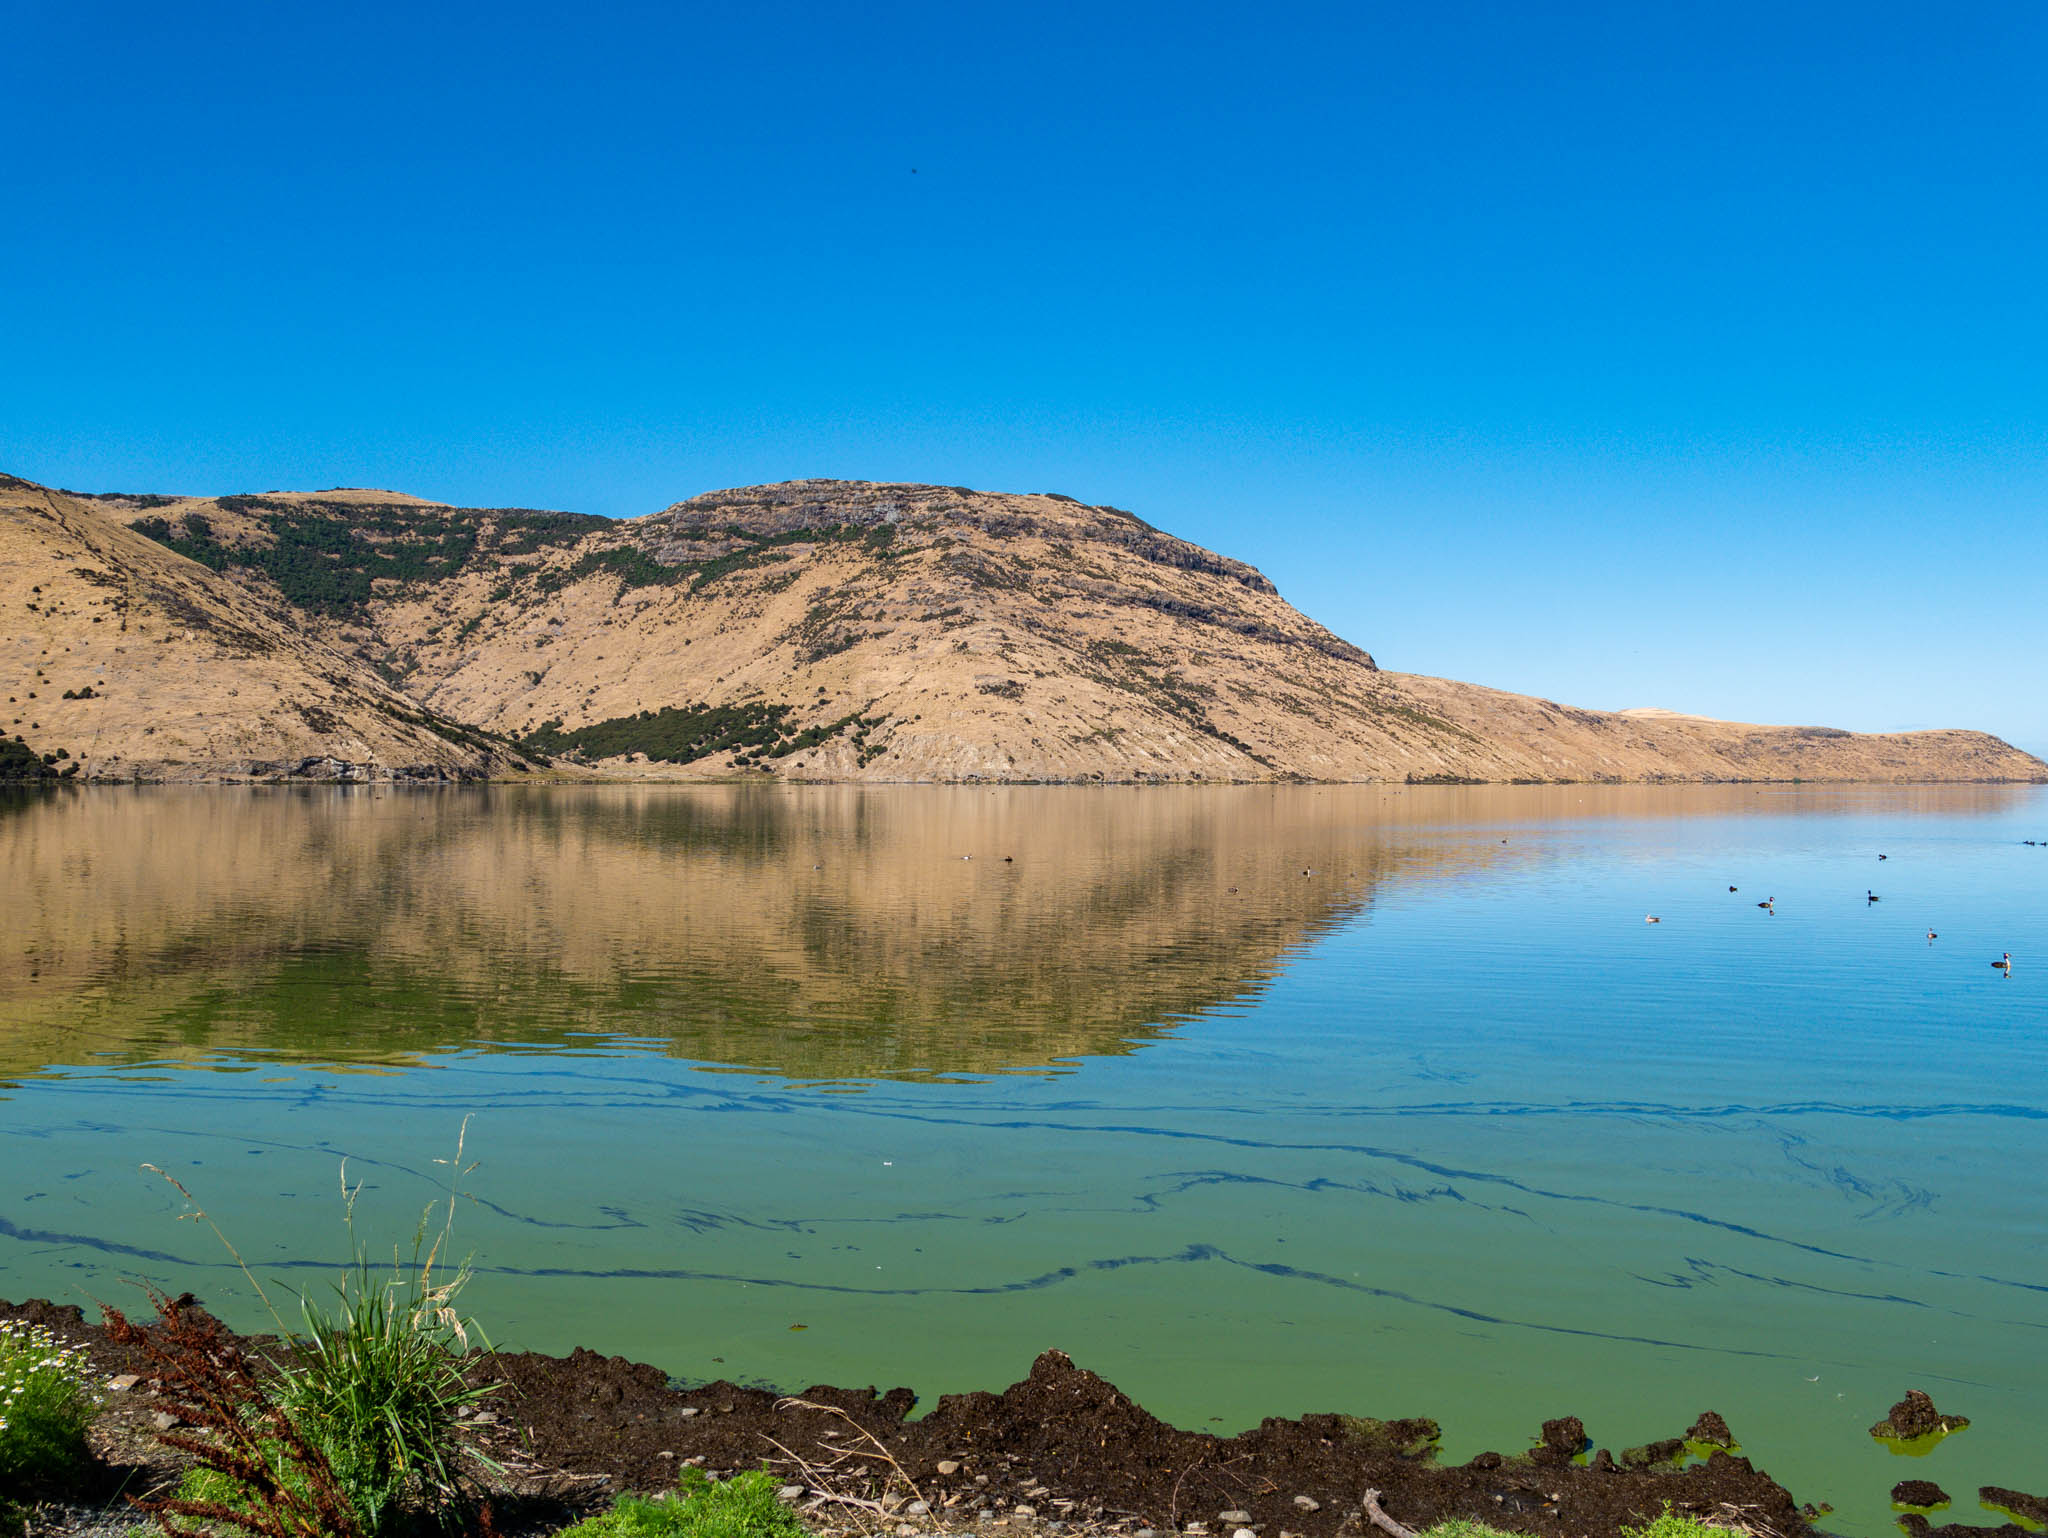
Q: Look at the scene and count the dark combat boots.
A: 0